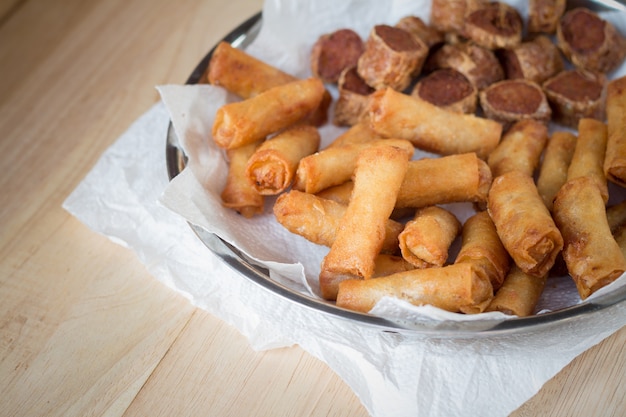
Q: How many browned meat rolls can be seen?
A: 13